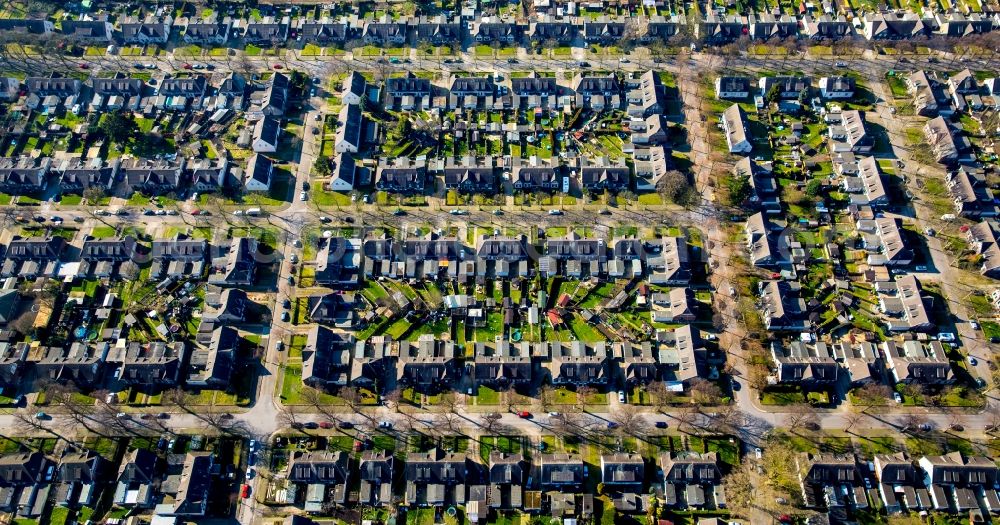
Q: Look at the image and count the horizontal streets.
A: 3